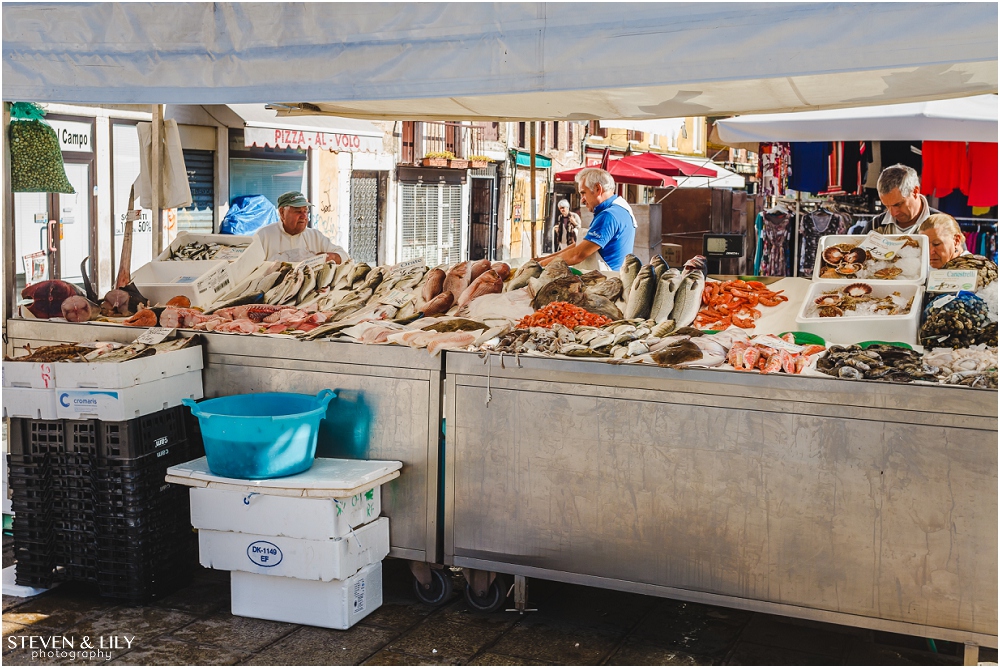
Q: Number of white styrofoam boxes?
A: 11